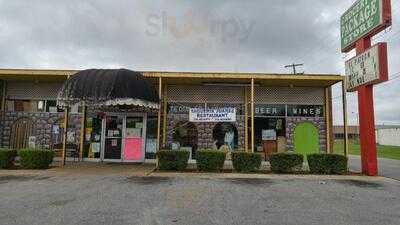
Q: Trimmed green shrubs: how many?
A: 7